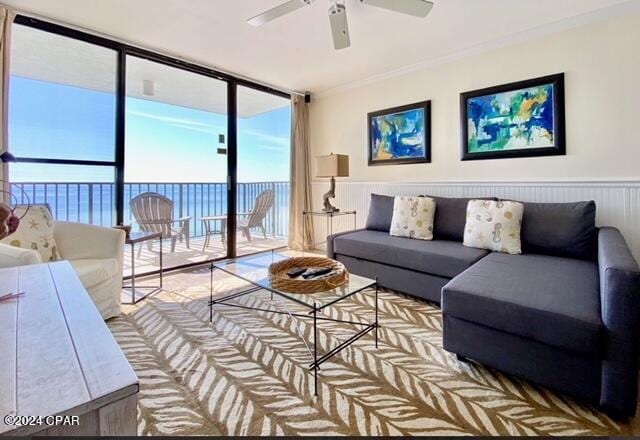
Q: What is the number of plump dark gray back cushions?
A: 3